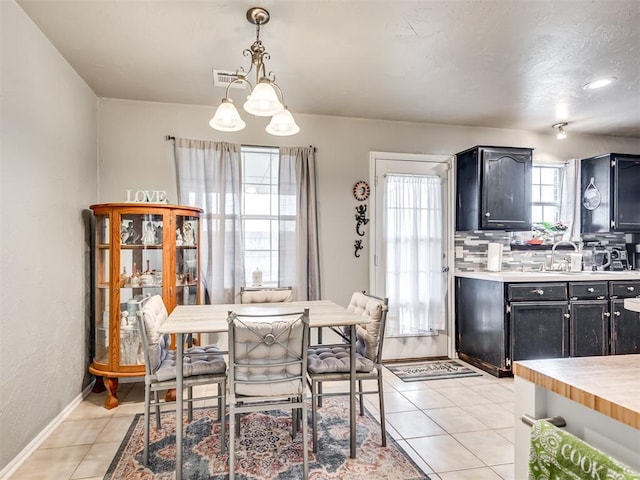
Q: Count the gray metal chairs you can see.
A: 4